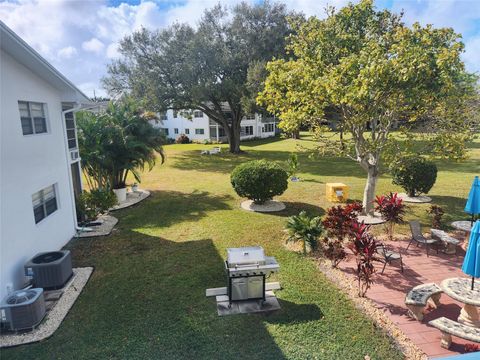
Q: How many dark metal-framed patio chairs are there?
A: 2